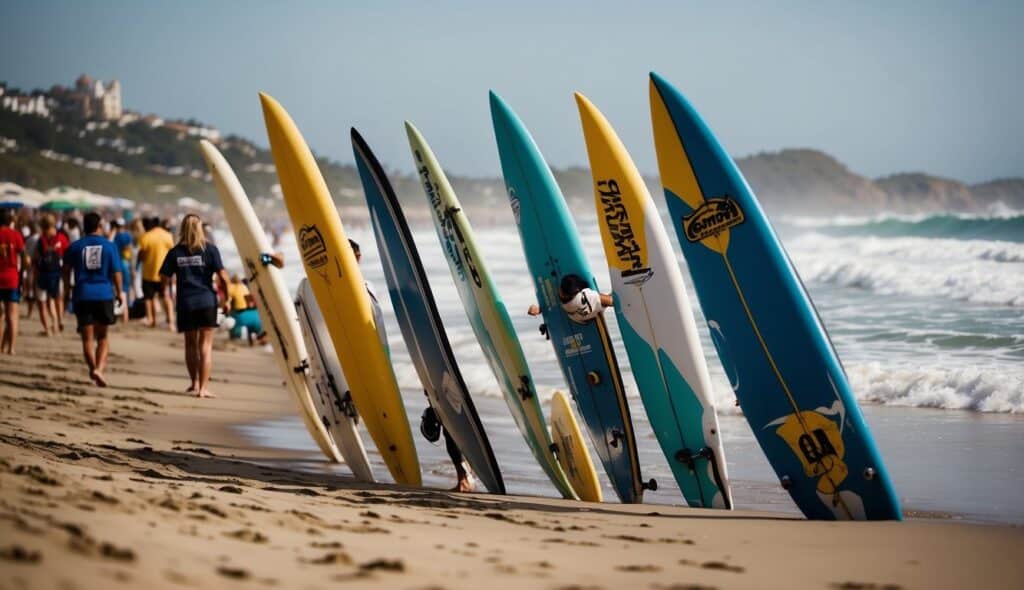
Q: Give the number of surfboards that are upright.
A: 9